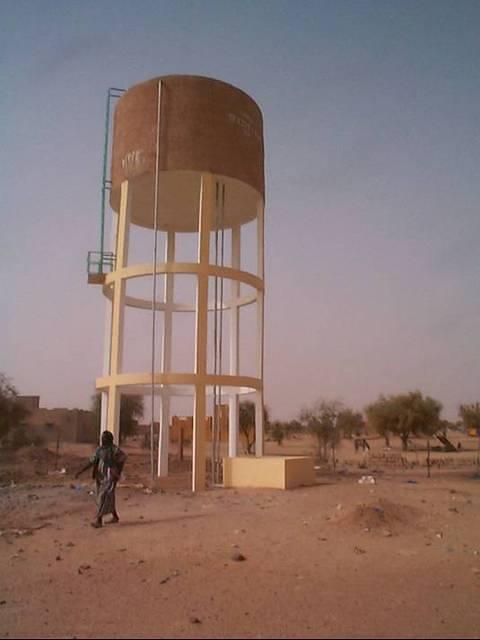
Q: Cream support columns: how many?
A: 6